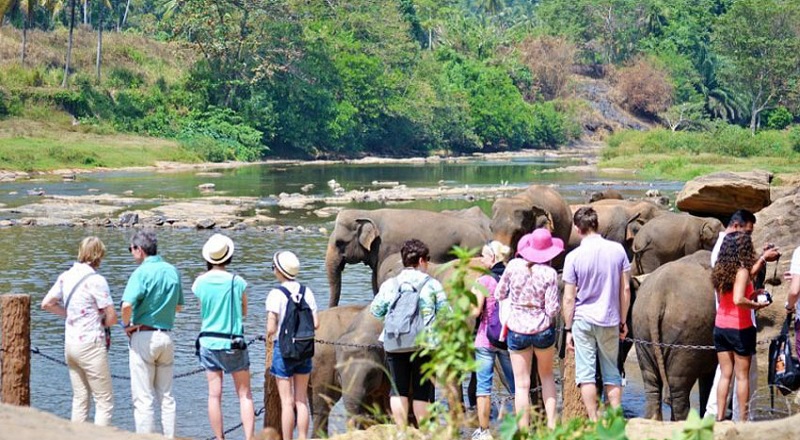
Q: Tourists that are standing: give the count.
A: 11